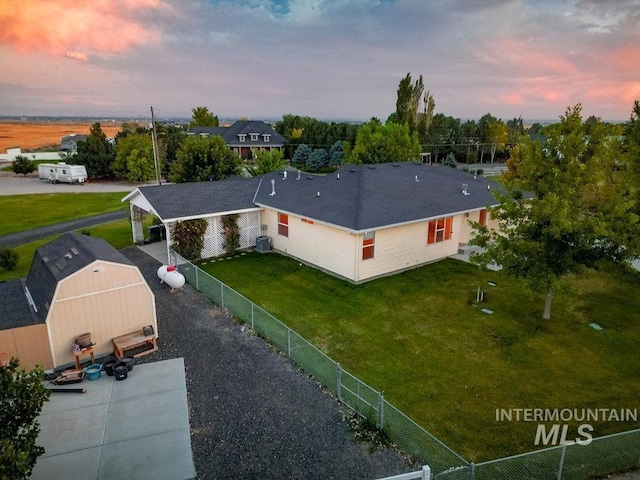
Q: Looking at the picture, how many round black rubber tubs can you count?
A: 3